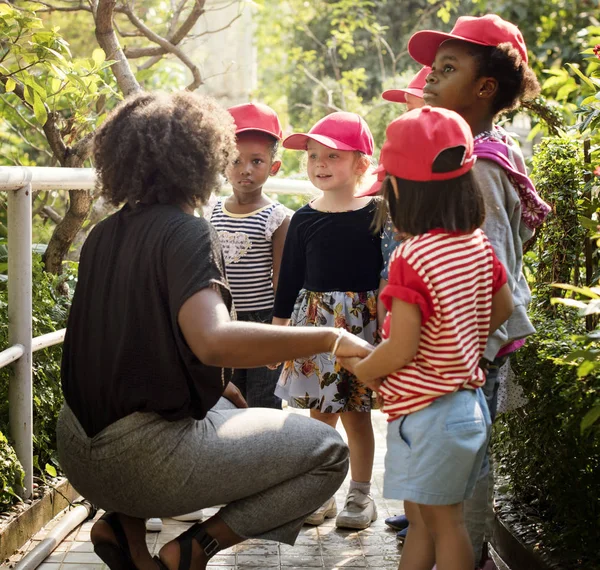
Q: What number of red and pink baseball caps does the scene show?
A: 6